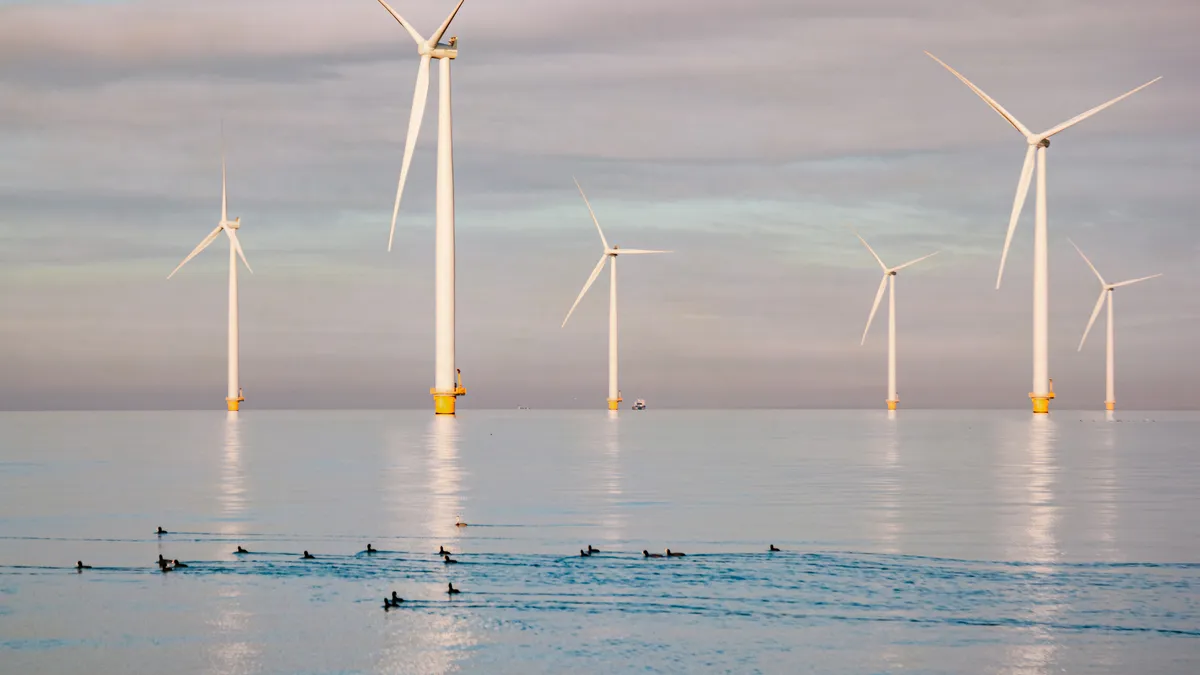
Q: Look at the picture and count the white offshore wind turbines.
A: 6